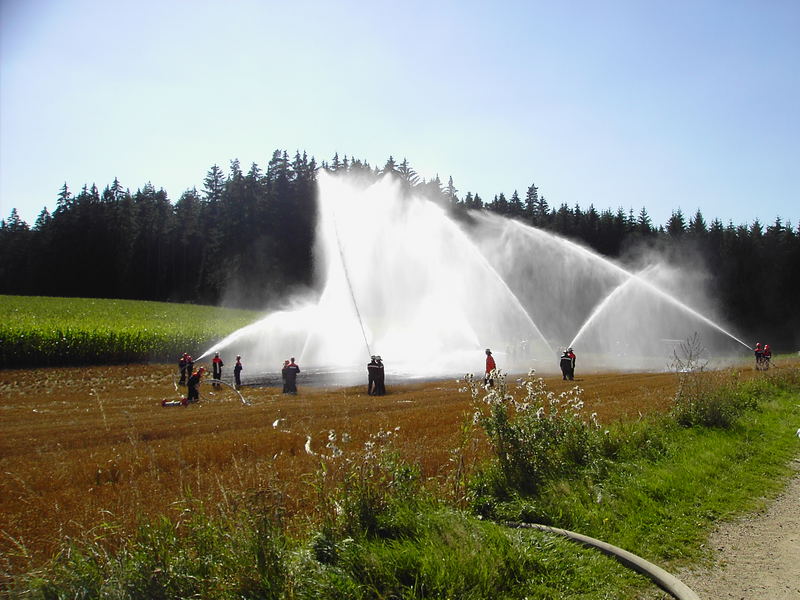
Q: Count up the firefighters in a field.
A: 14